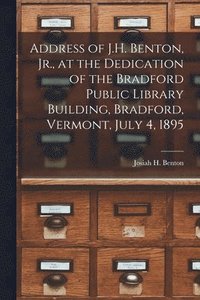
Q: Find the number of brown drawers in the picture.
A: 15